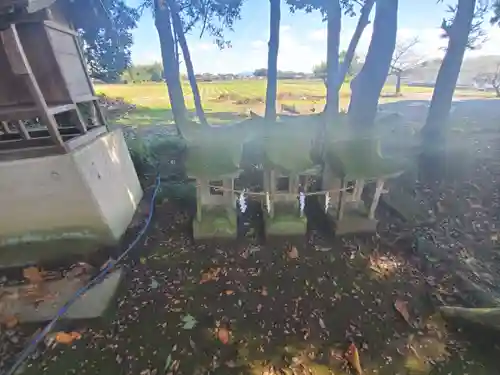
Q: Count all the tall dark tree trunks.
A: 6